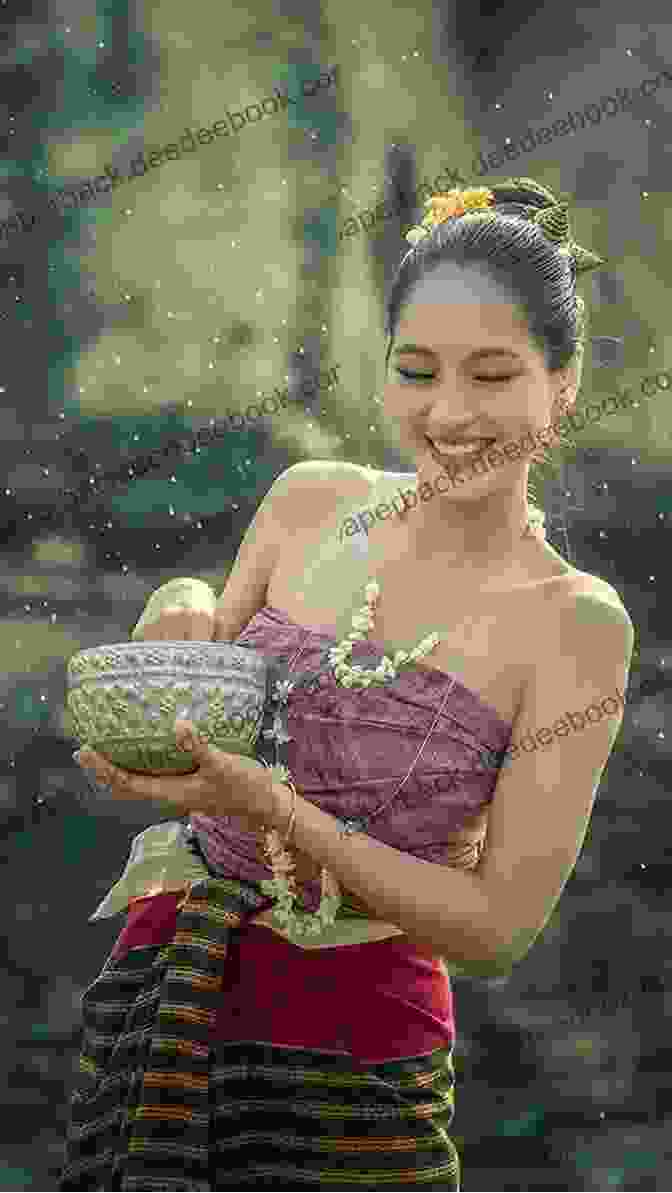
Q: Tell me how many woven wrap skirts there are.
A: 1